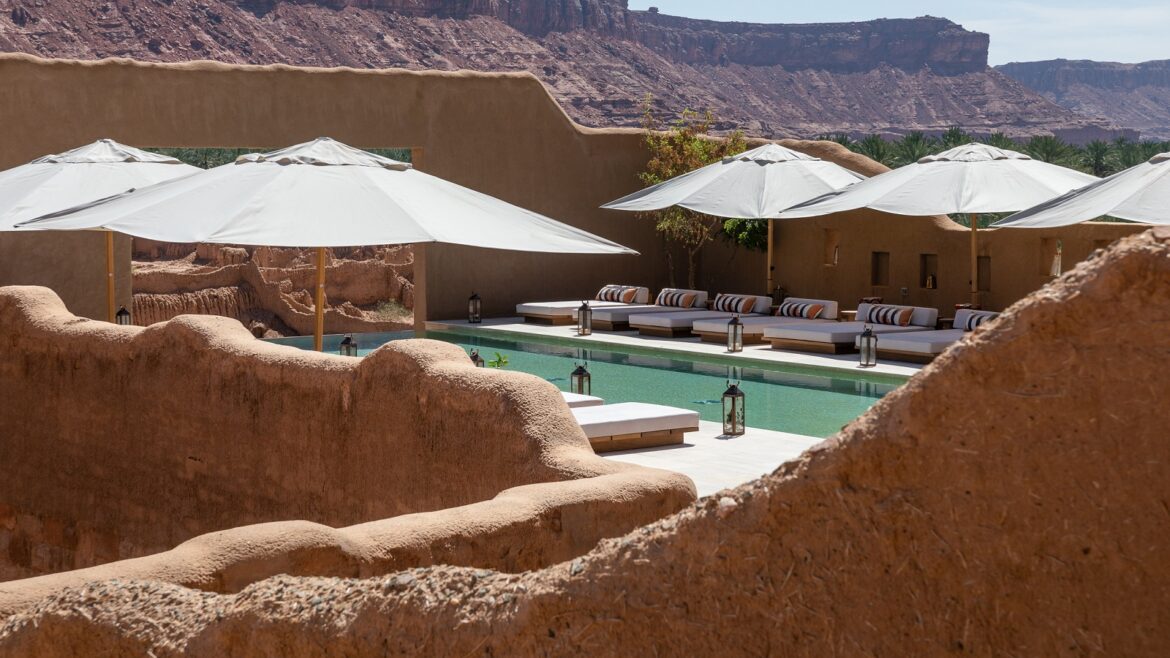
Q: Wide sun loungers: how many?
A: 8